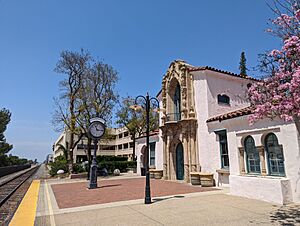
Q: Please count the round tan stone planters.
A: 4